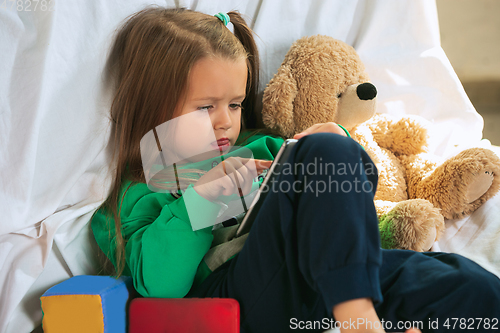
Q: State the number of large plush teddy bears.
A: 1